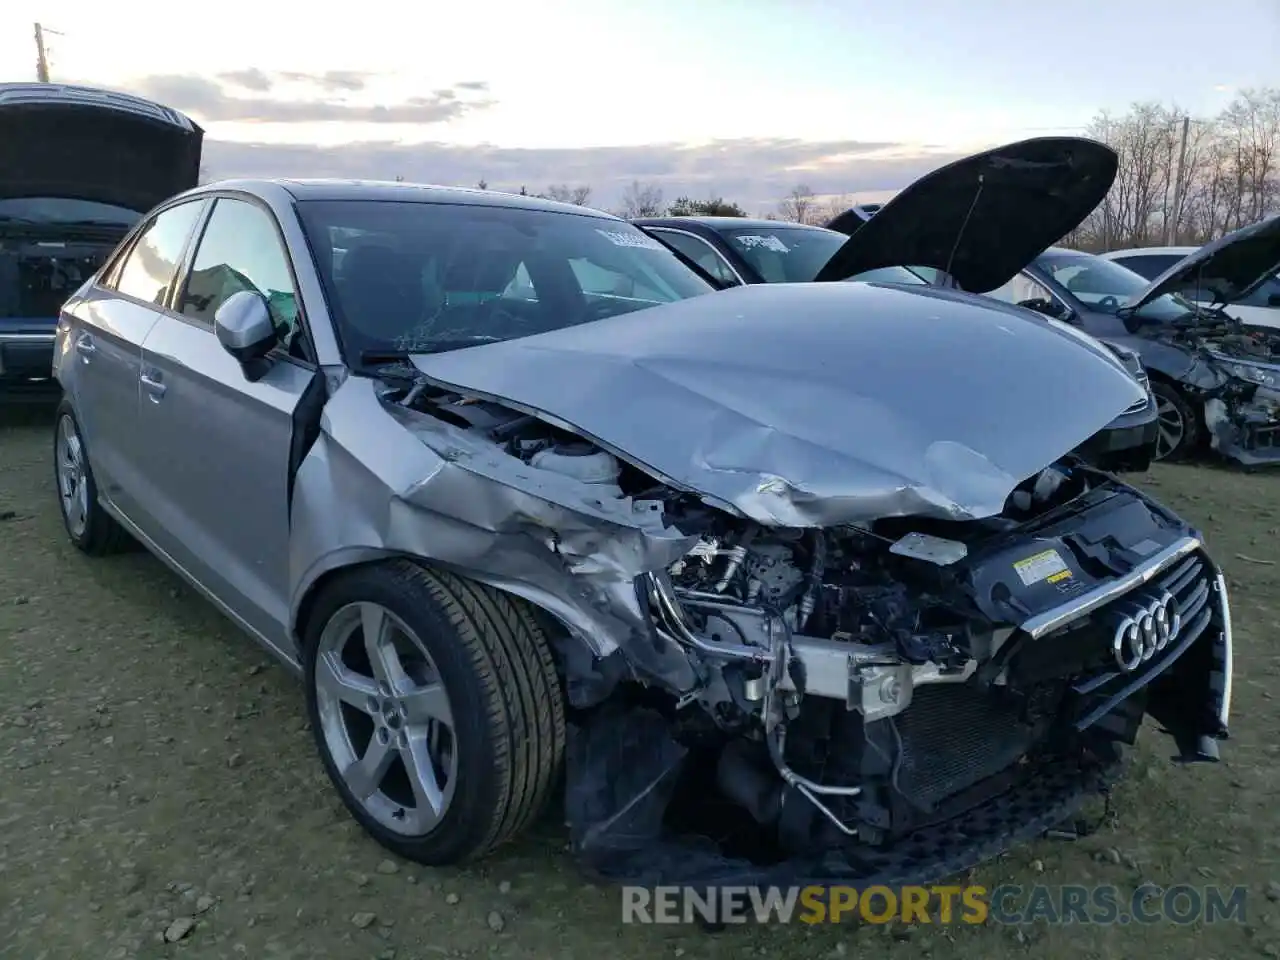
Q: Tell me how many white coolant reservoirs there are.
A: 1